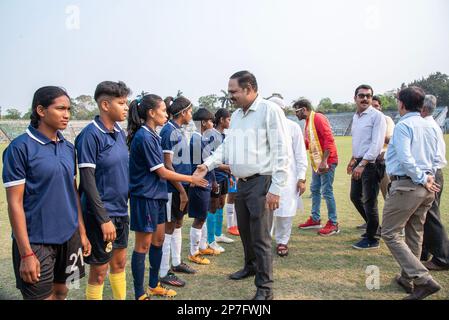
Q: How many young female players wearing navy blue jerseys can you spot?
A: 6